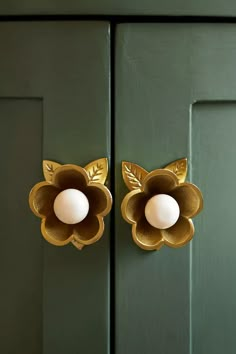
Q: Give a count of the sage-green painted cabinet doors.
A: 2